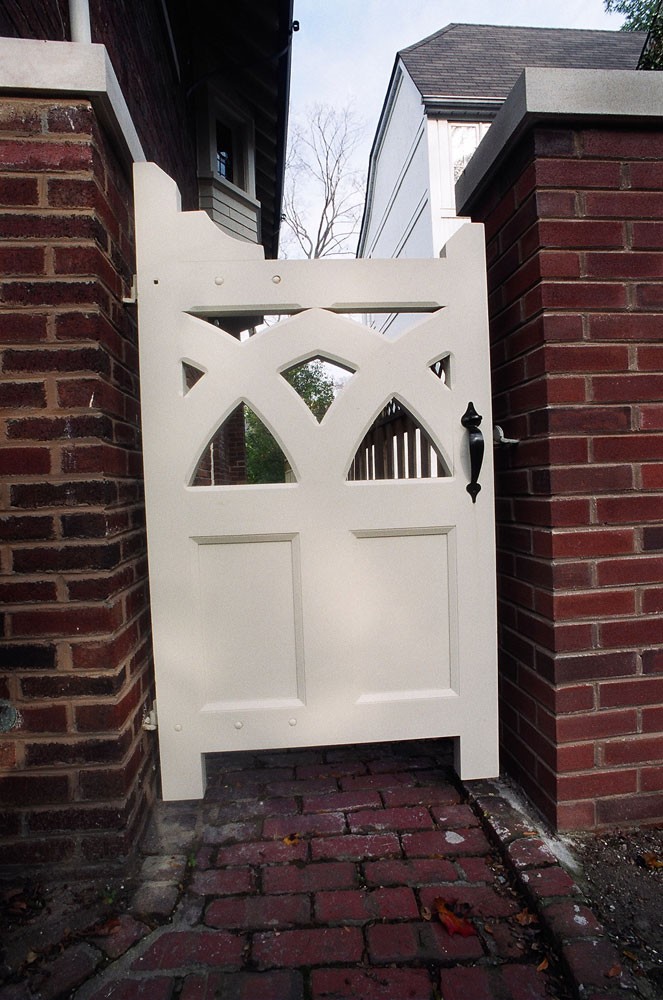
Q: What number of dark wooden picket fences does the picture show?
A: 1